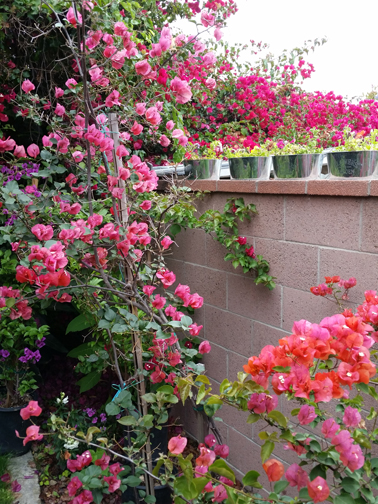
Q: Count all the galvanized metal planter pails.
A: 4